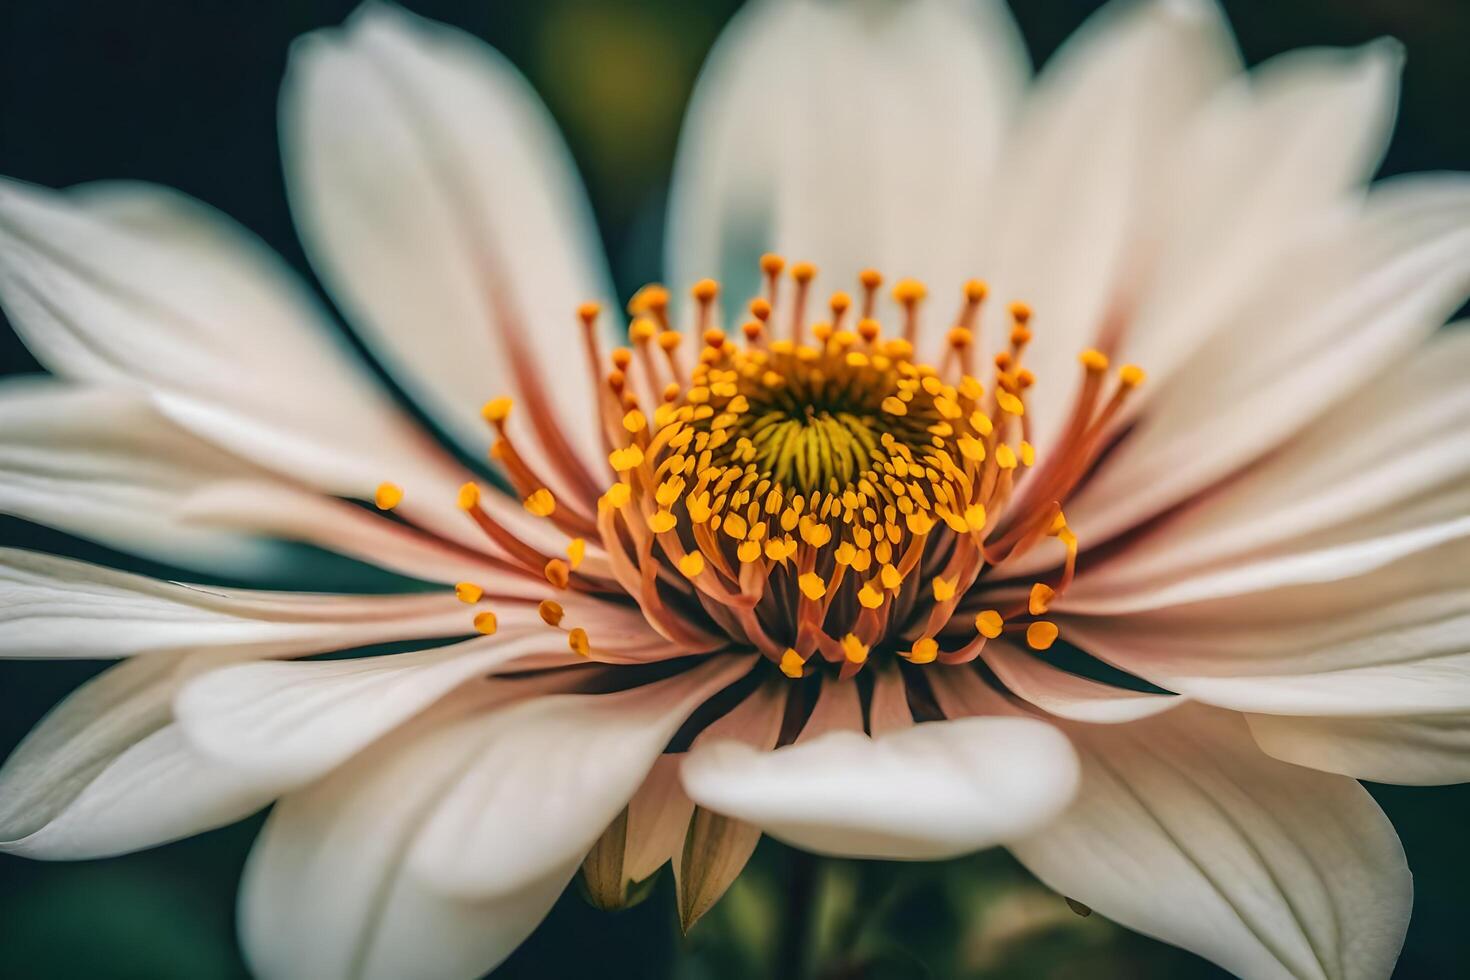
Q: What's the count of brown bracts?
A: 2